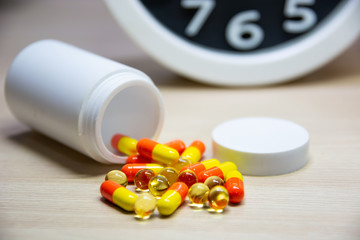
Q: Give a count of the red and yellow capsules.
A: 11